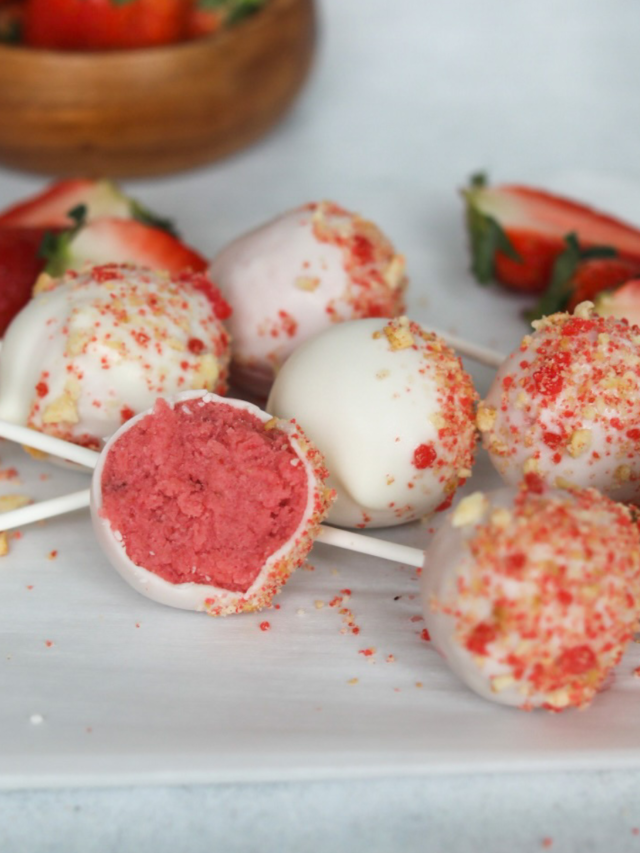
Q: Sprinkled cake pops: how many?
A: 6